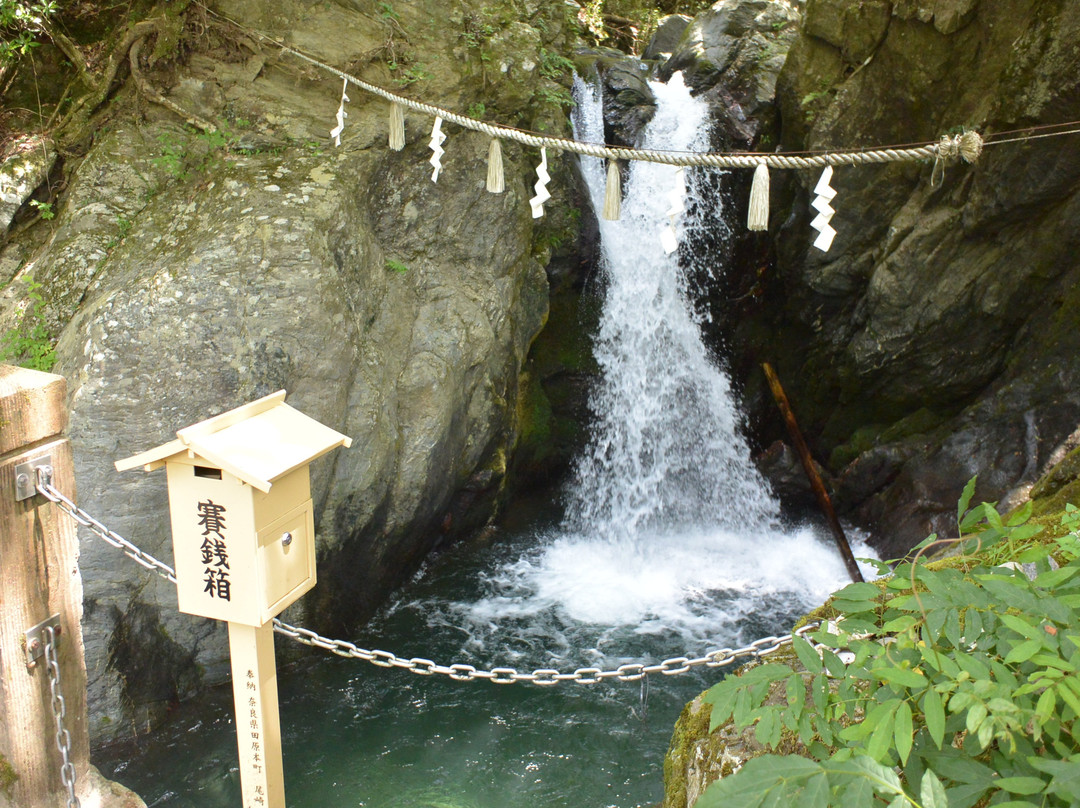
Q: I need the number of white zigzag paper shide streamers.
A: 5